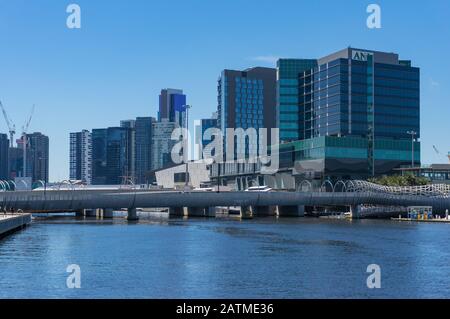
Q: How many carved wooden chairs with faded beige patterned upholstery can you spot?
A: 0